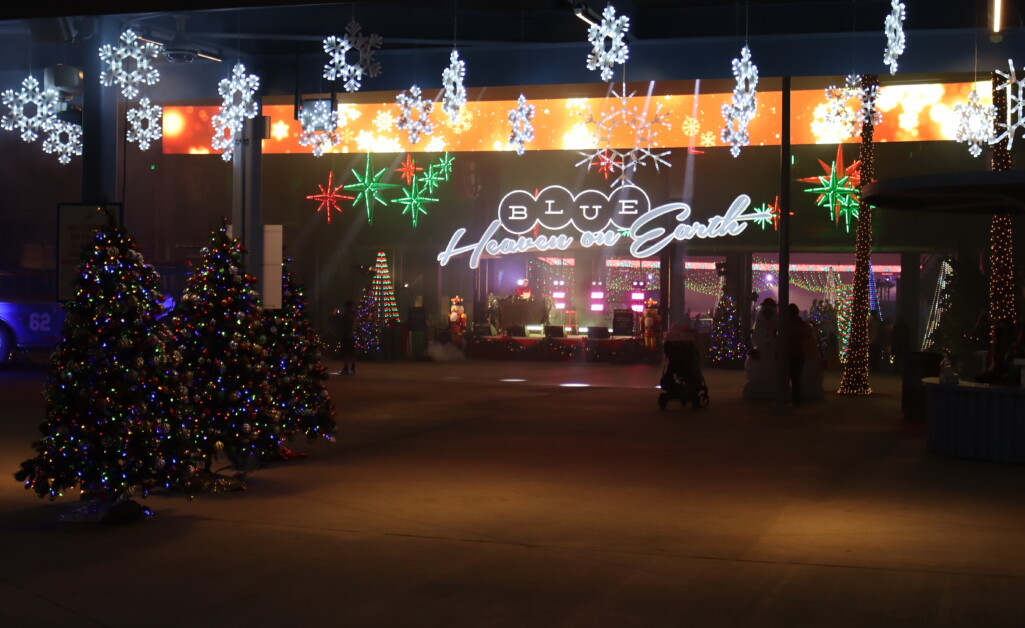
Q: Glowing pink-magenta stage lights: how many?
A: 6